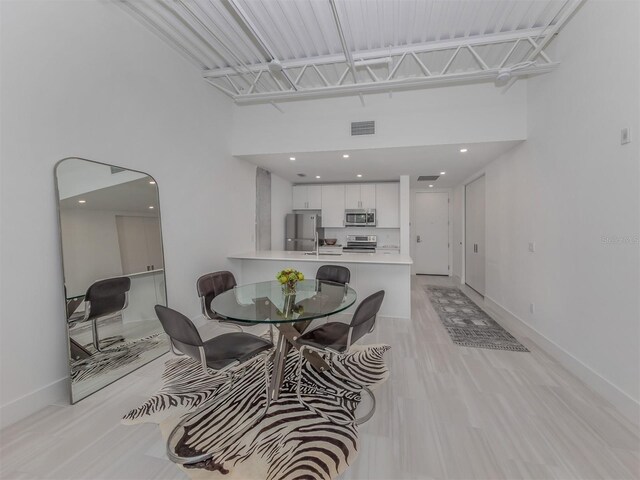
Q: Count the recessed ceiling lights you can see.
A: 7